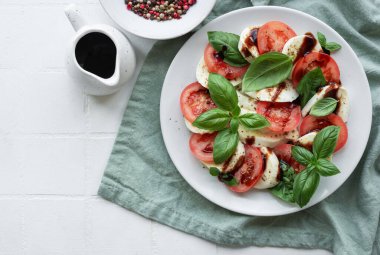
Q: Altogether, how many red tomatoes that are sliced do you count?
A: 9